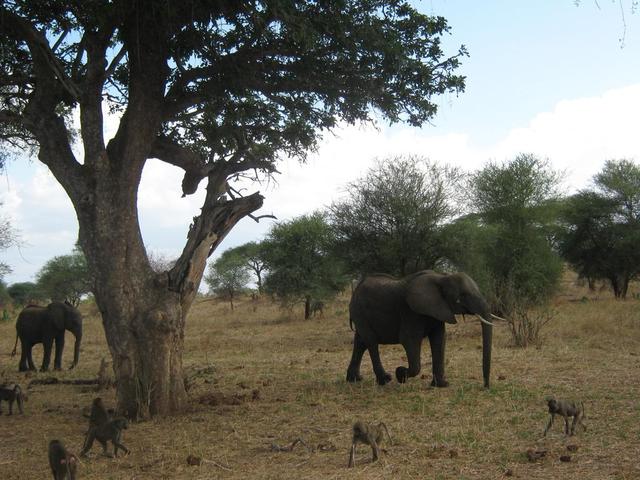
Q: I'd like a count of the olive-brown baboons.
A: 6